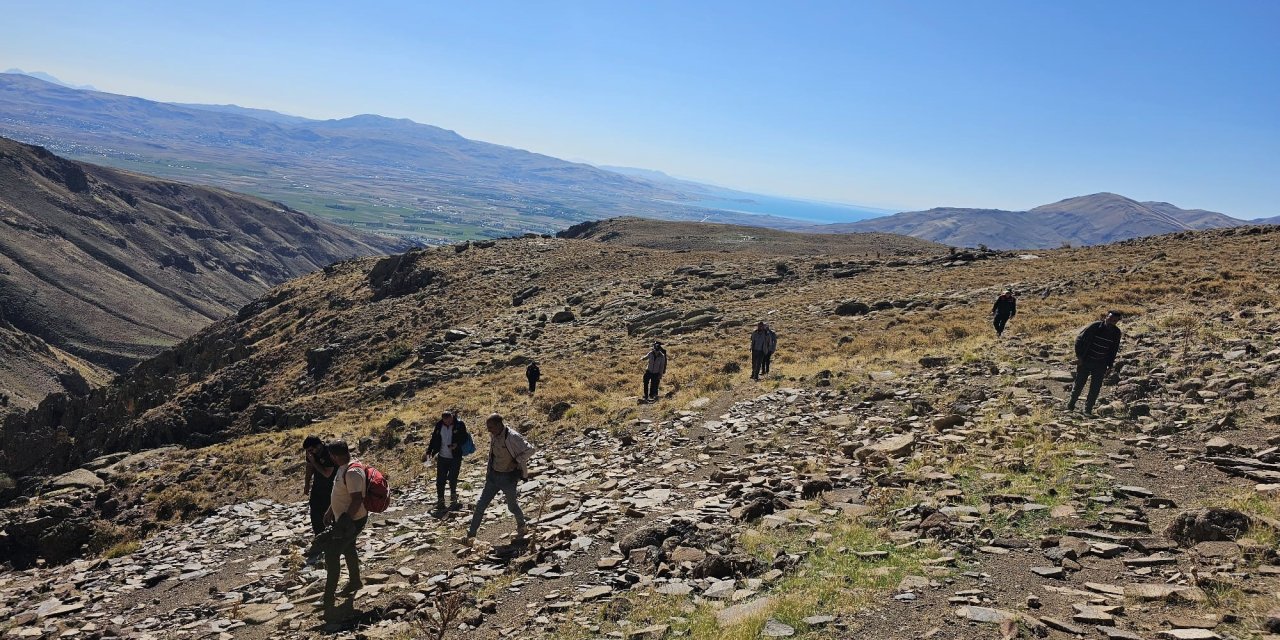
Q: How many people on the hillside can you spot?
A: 10